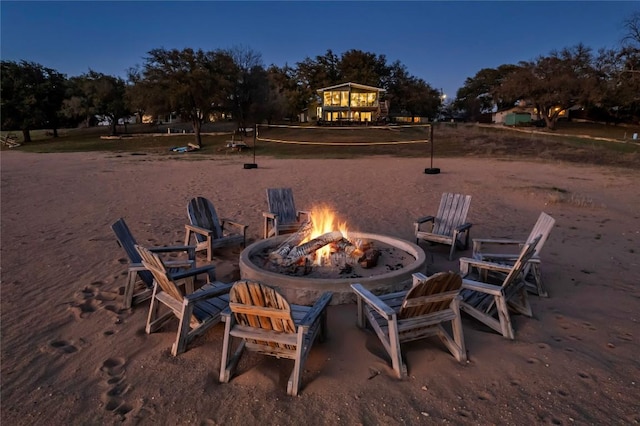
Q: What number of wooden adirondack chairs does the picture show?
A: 9